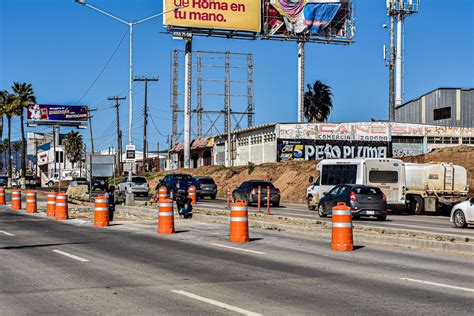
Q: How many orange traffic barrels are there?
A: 11